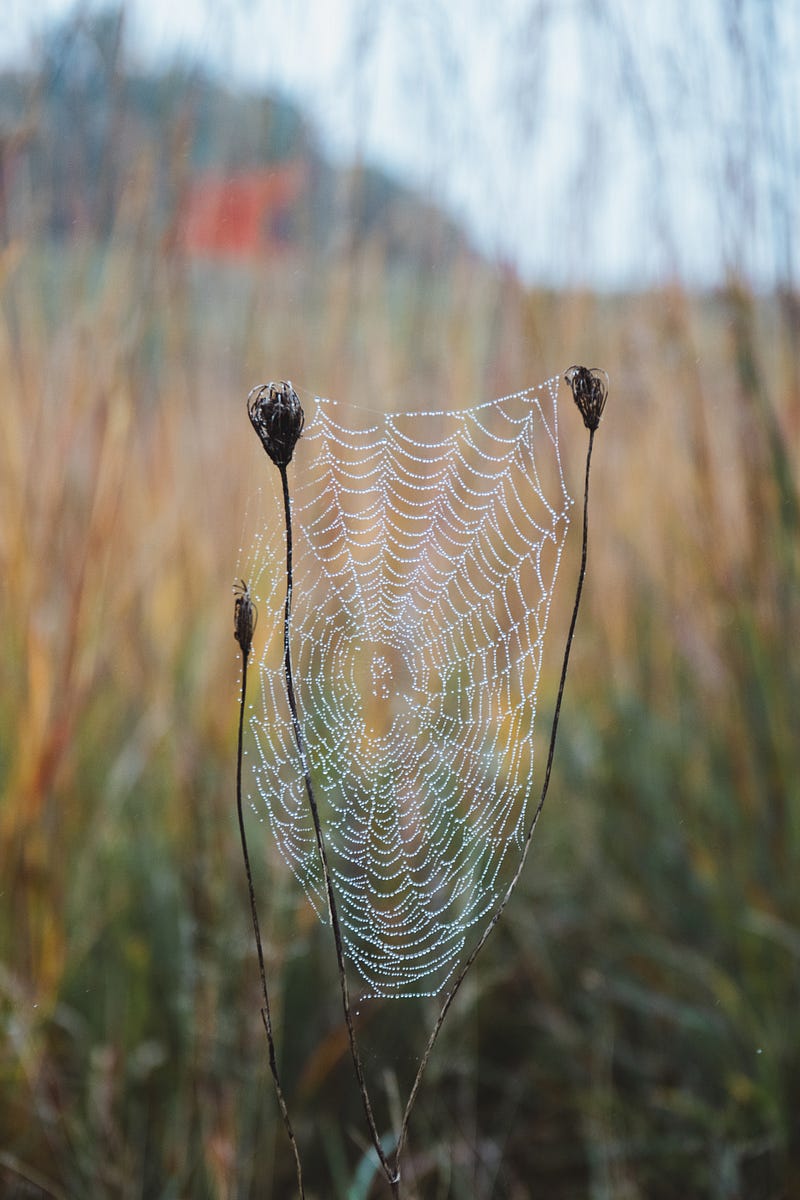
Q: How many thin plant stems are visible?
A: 3